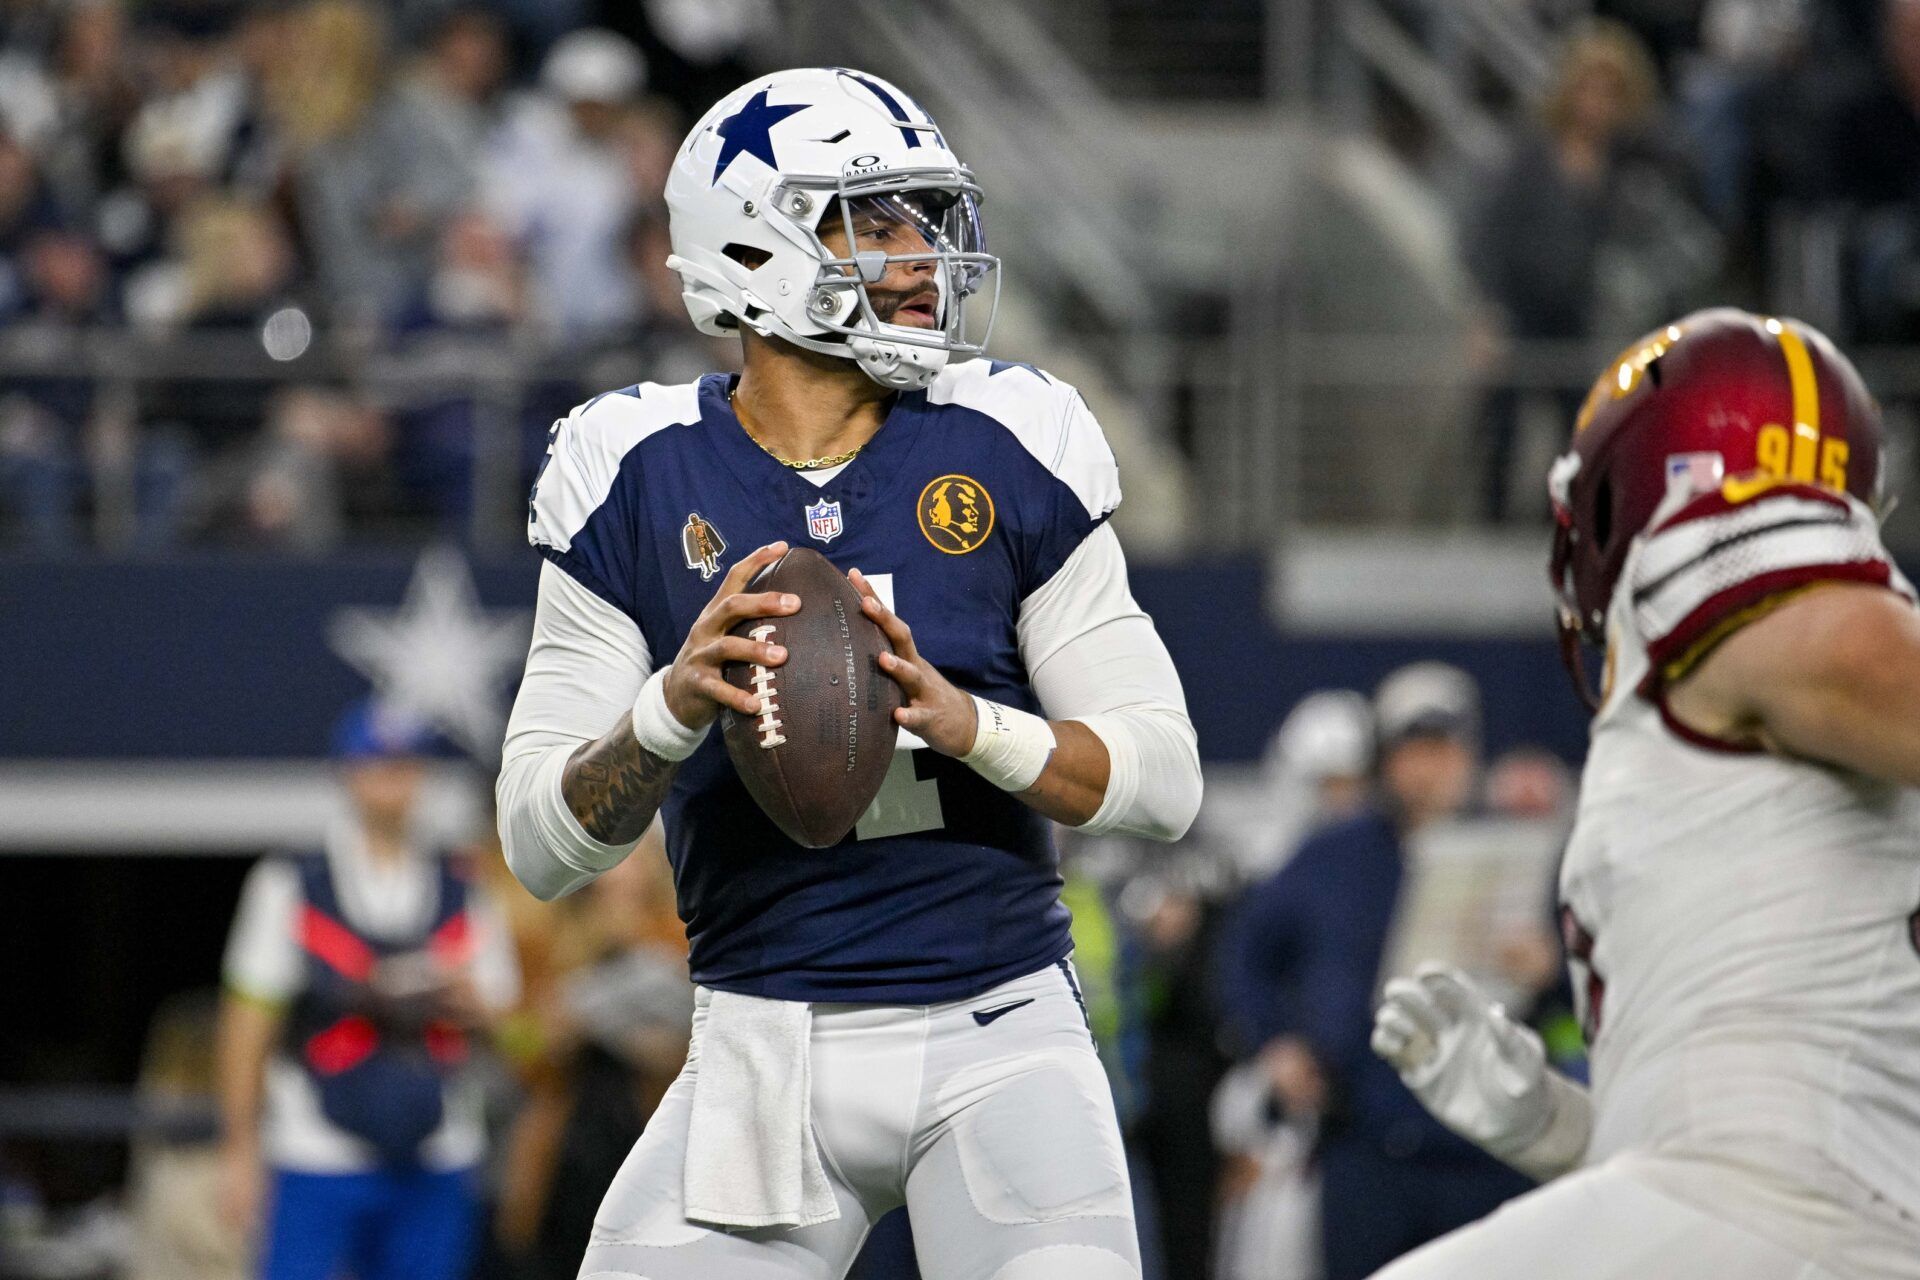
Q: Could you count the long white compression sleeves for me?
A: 2